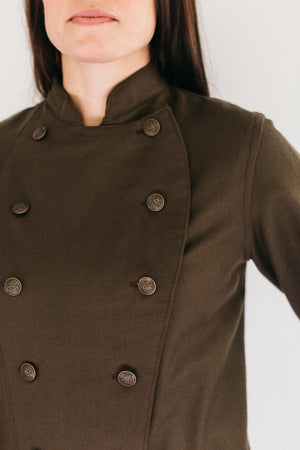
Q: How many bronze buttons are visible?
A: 8